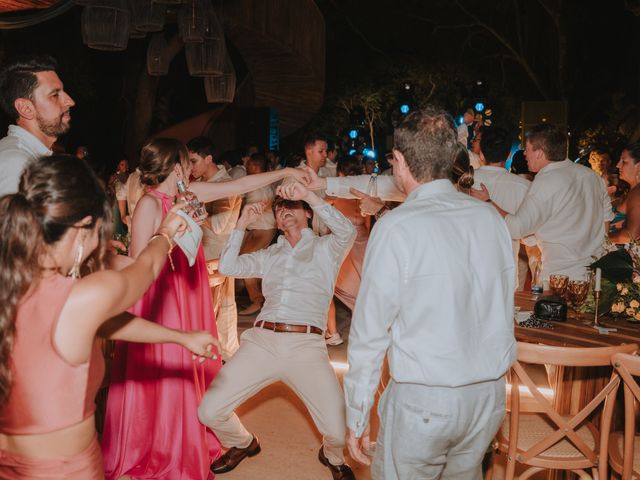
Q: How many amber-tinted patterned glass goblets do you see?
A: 2